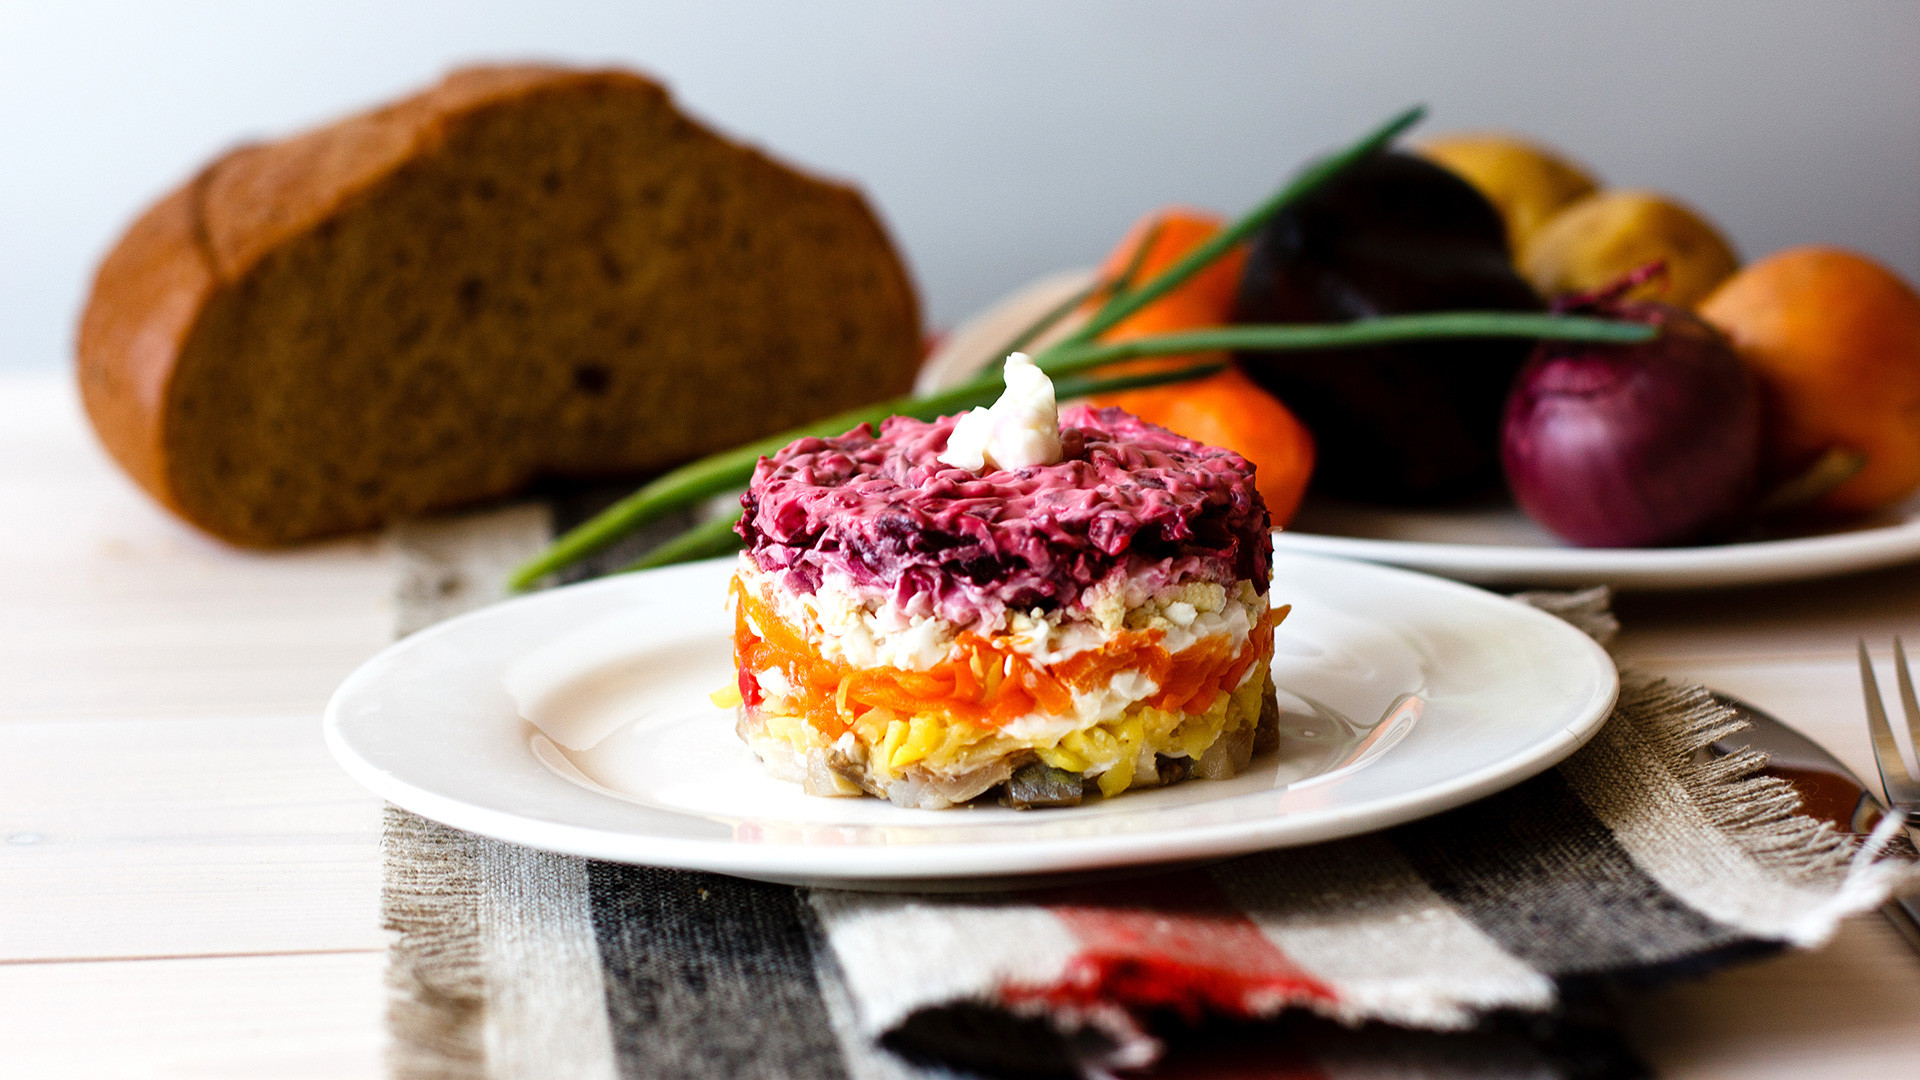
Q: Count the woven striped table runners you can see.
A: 1